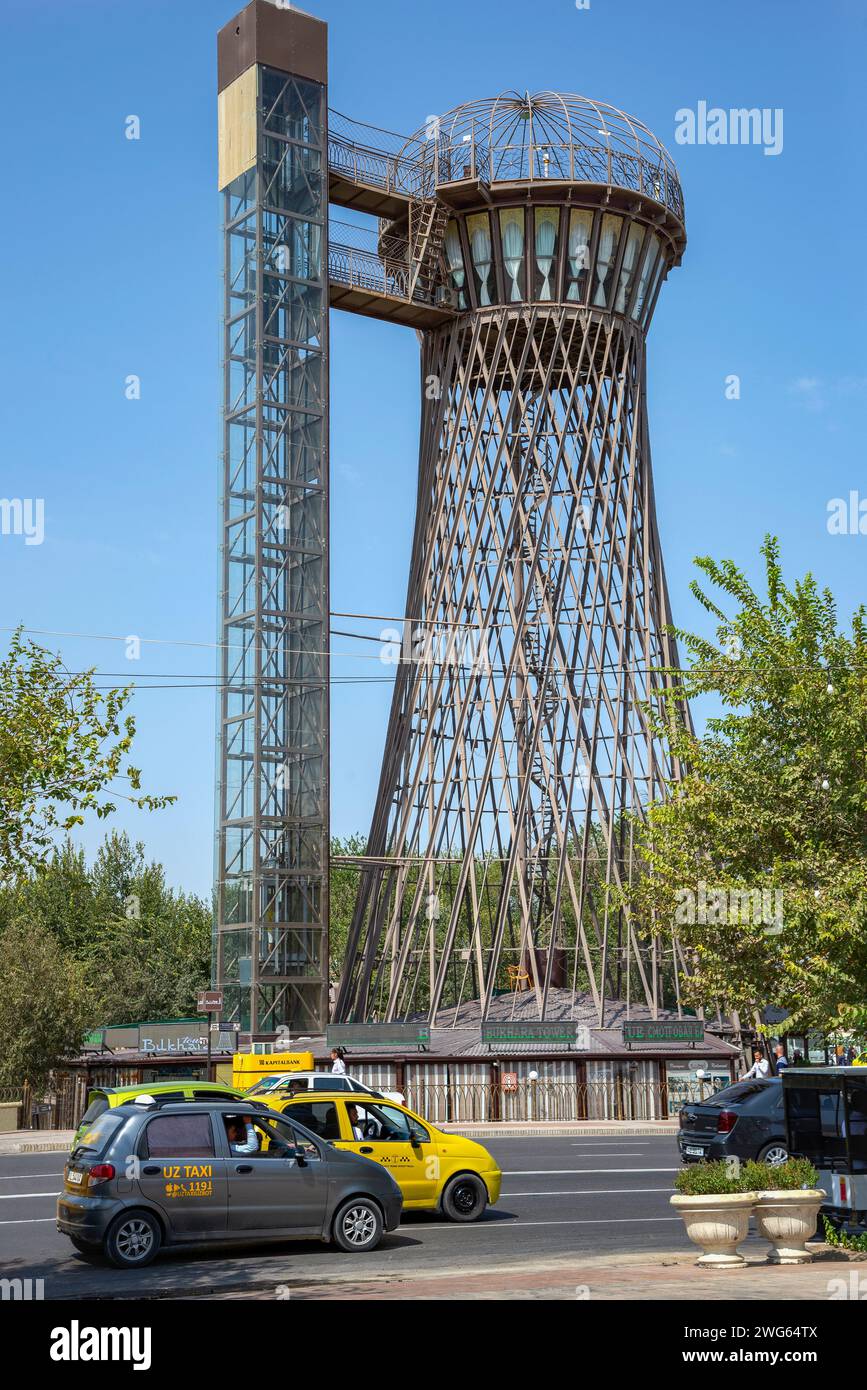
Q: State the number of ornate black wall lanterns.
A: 0